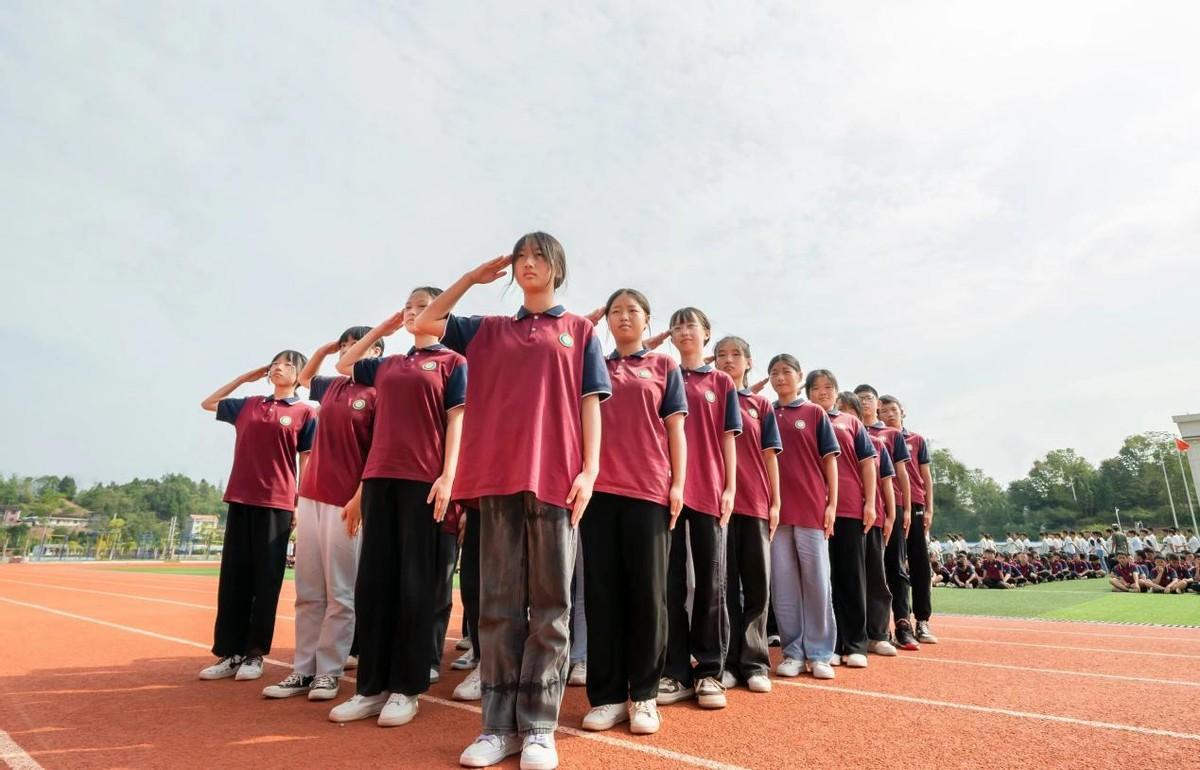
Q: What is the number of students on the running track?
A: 12